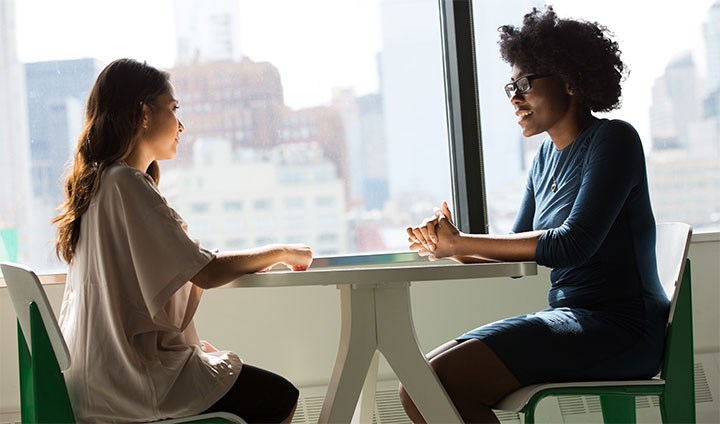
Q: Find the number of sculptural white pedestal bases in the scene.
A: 1